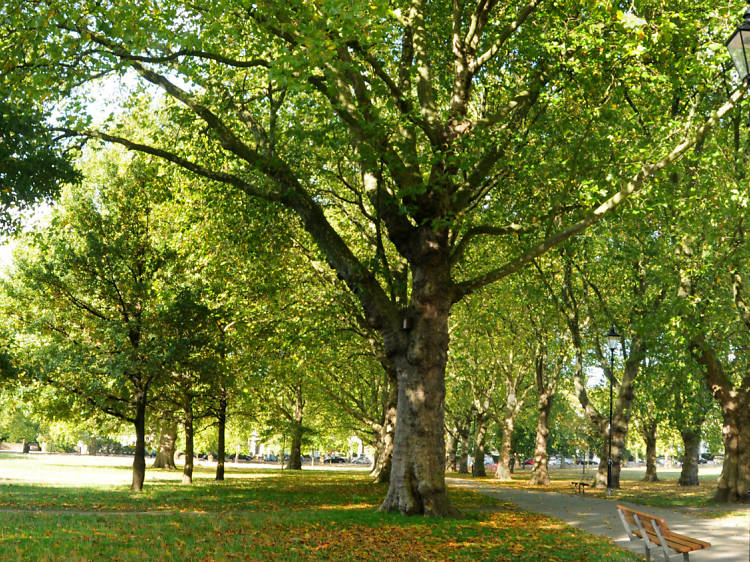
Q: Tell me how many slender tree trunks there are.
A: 3